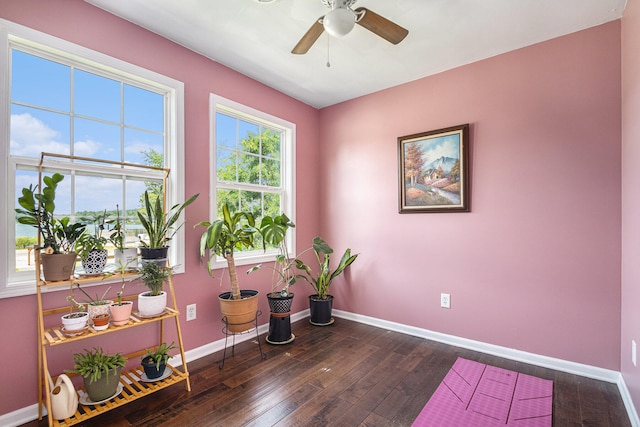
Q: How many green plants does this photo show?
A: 13